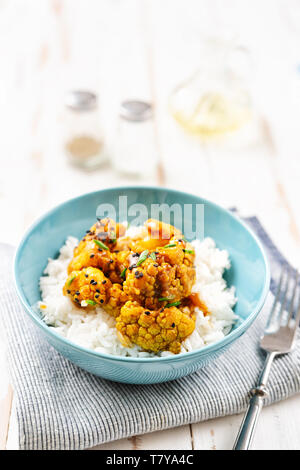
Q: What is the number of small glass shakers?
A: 2